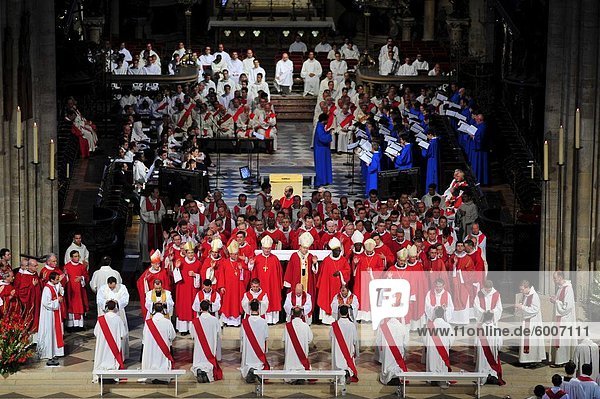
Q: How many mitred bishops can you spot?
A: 11